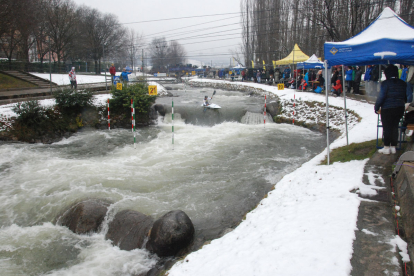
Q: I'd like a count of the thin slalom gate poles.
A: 6